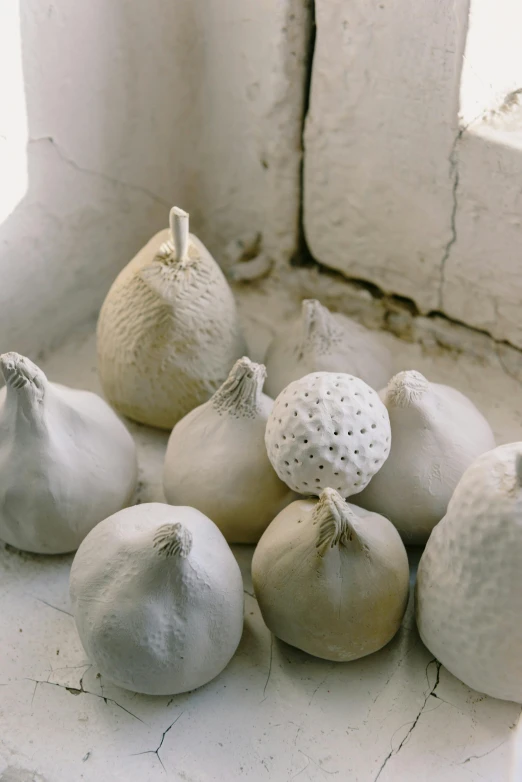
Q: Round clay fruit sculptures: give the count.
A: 9